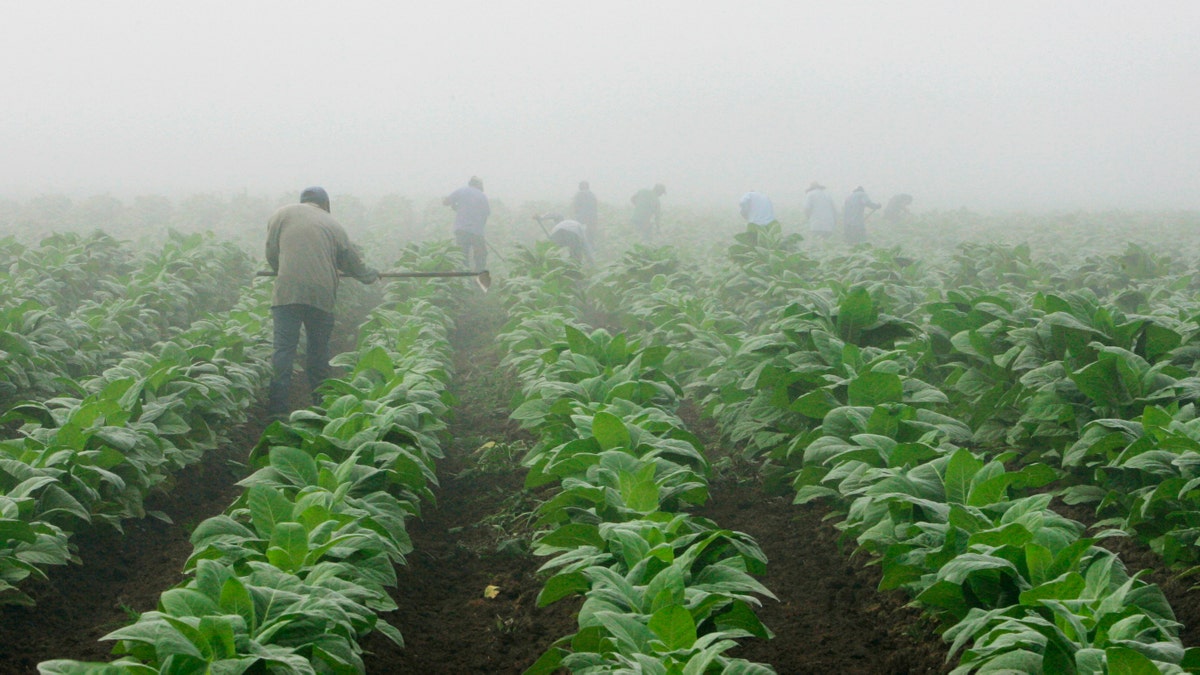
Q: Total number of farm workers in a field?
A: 9